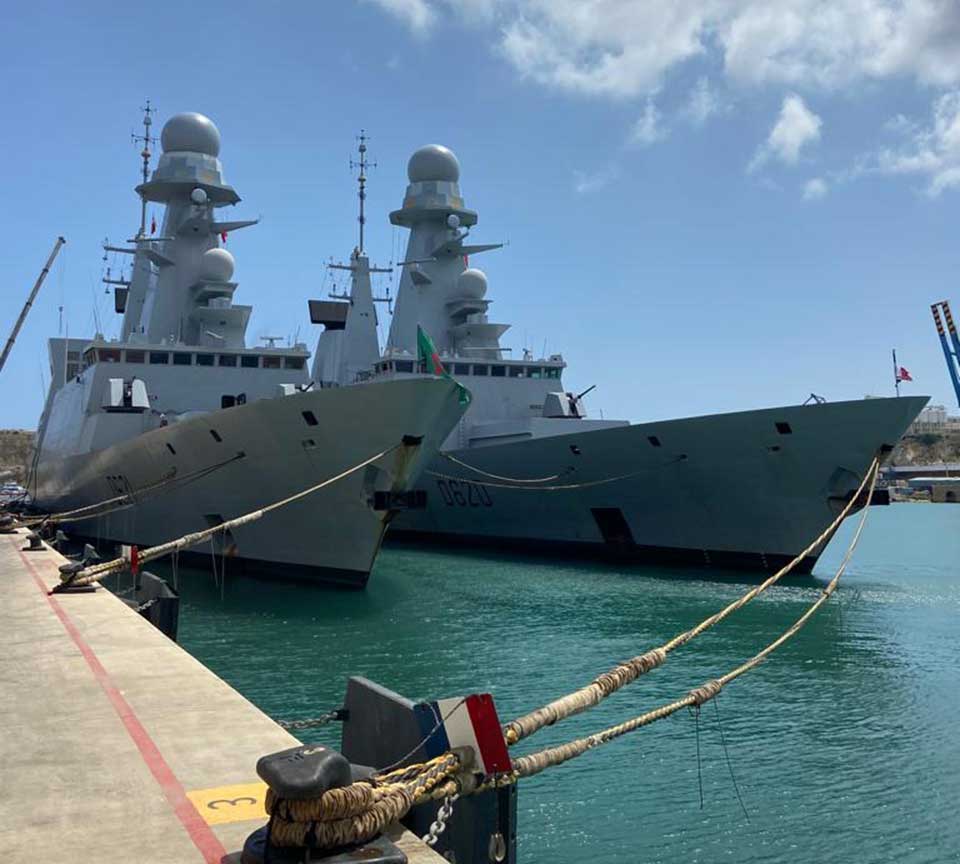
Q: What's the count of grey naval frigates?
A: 2